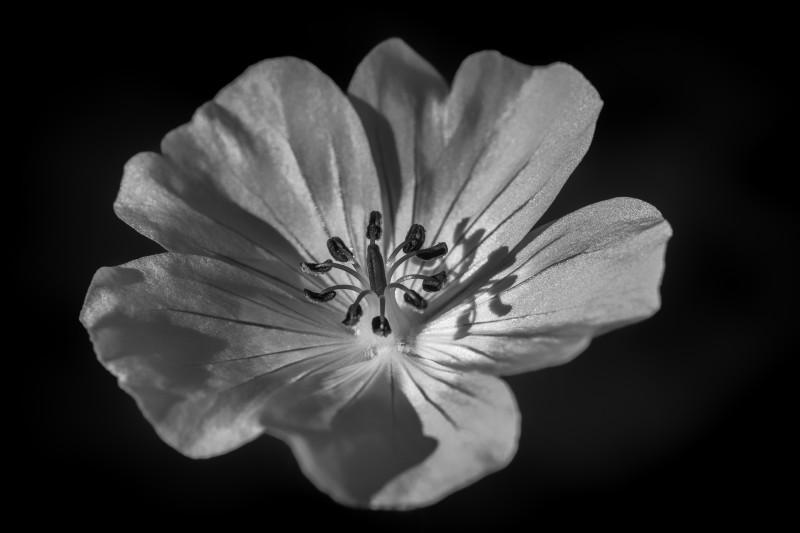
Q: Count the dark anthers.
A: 10